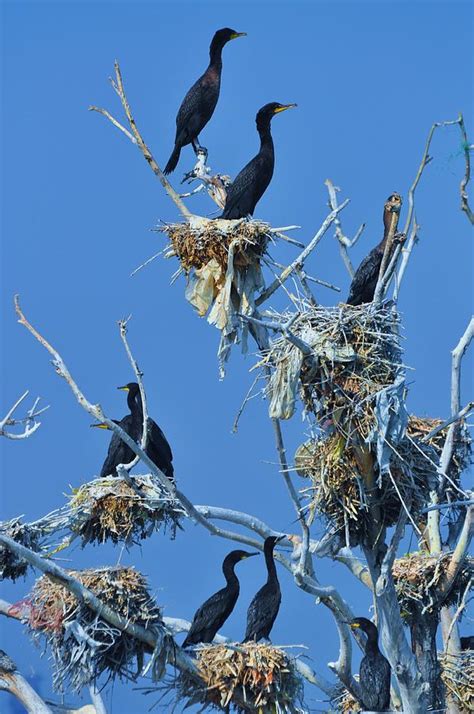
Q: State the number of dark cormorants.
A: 8